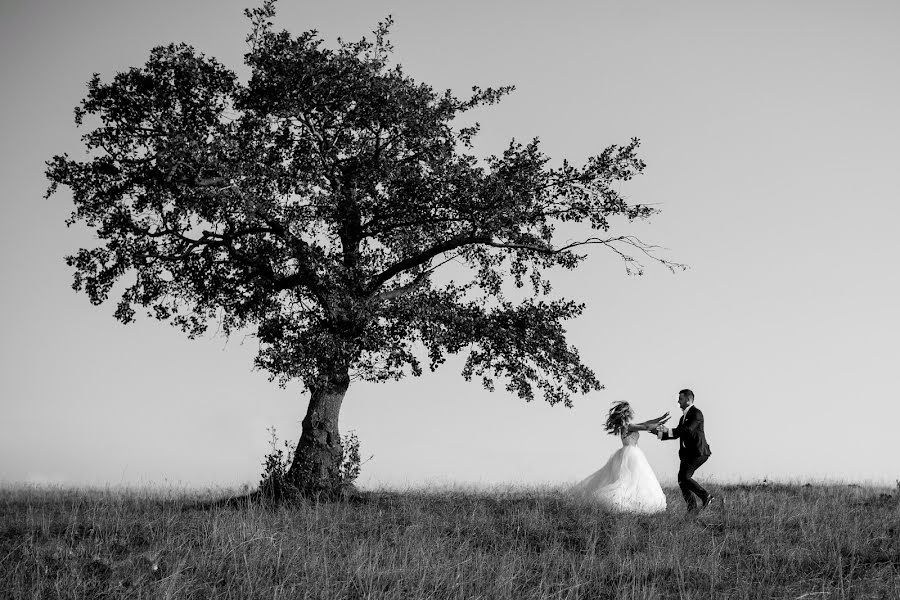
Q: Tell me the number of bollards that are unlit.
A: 0